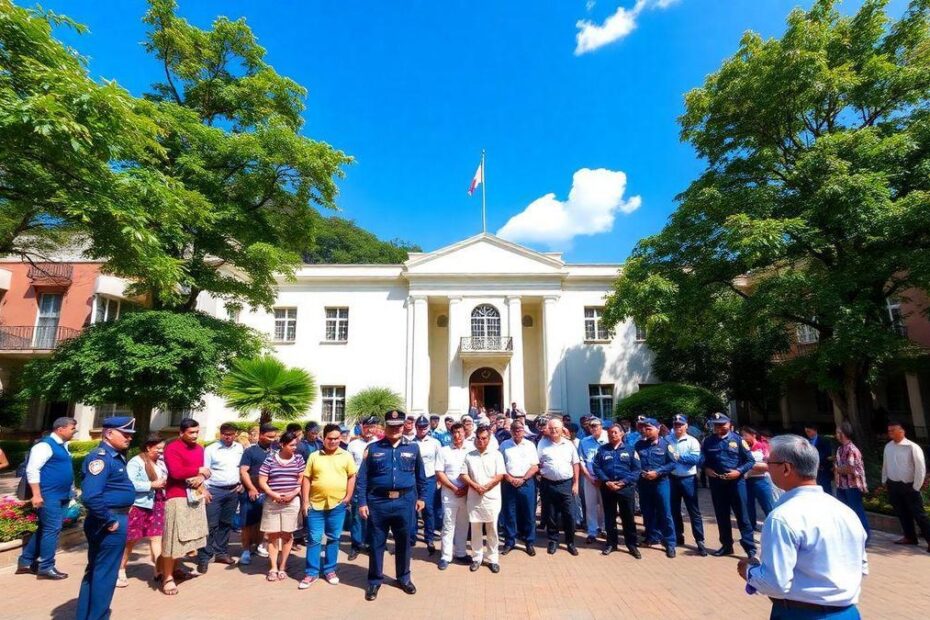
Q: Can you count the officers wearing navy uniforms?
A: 5